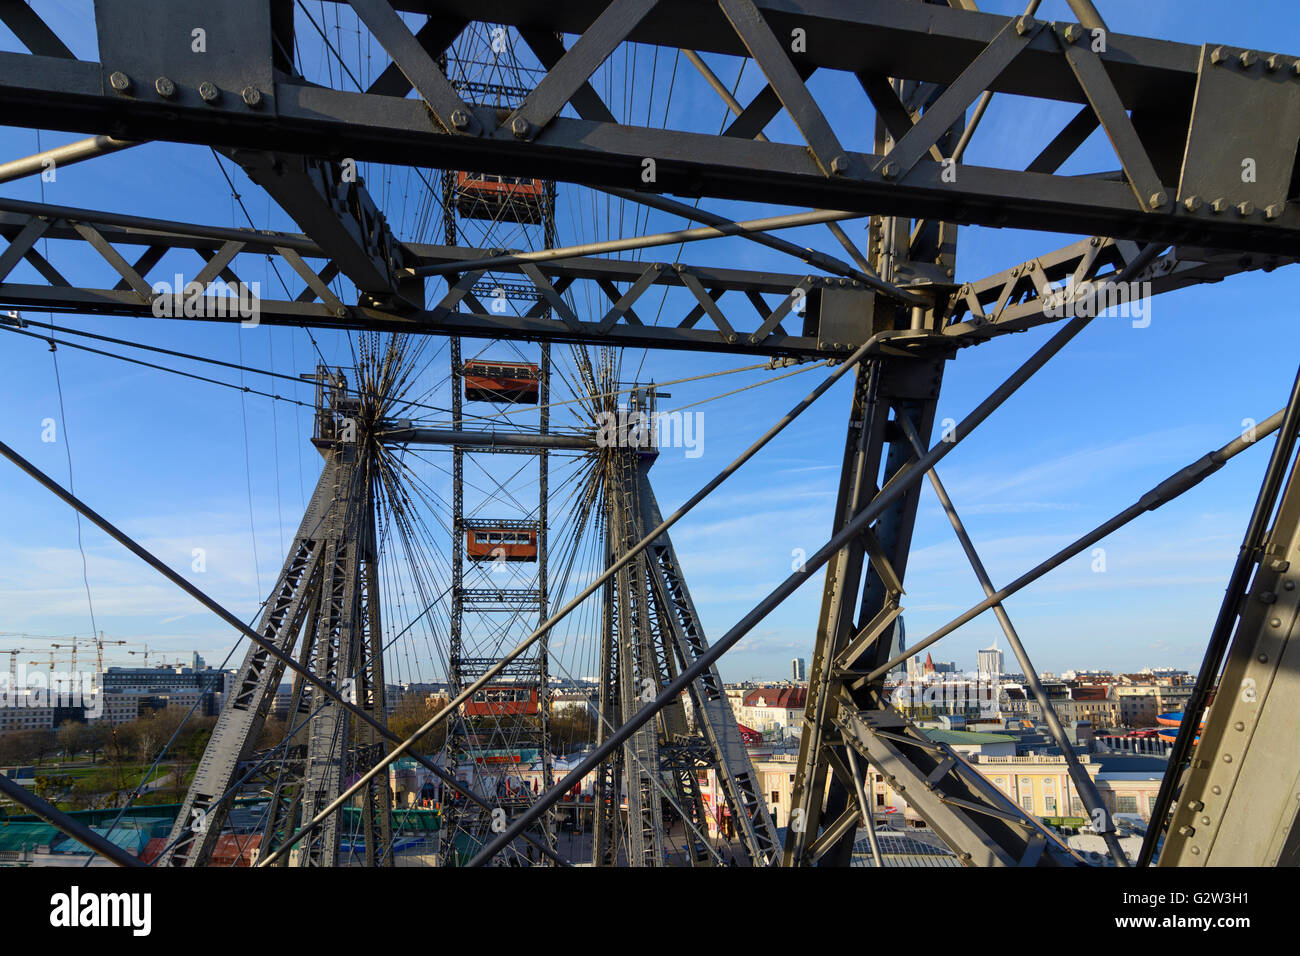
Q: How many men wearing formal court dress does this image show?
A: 0